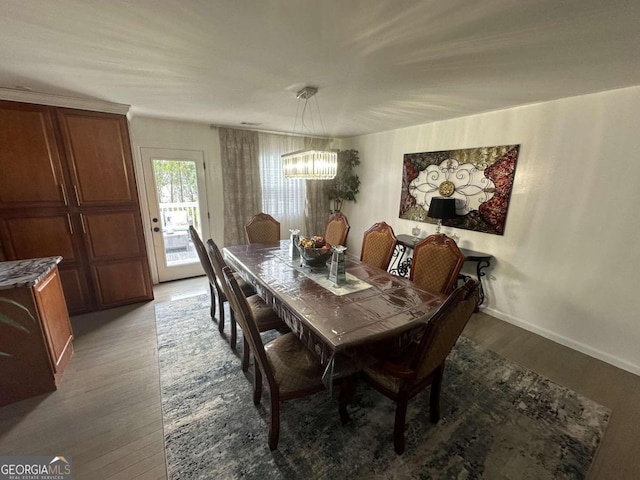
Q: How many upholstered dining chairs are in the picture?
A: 8